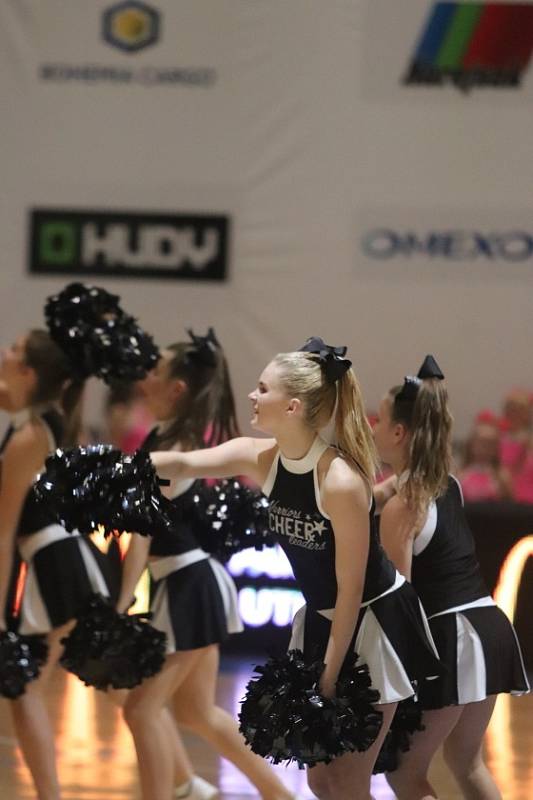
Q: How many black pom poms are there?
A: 7